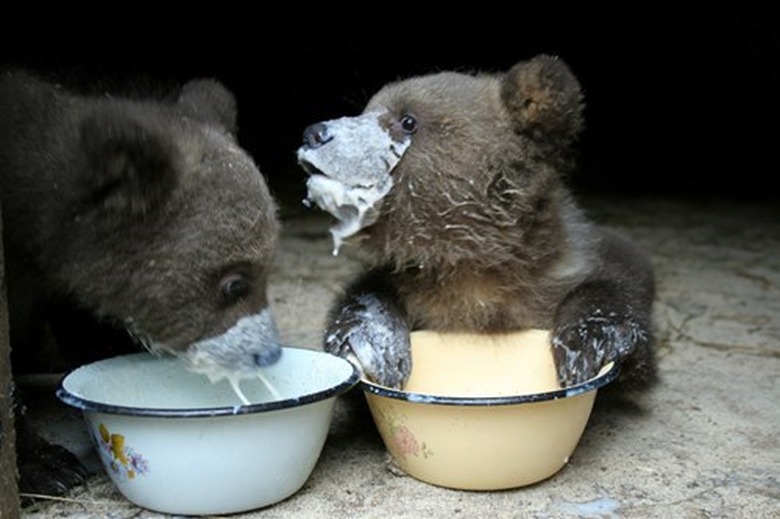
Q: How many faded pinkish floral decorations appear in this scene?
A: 1